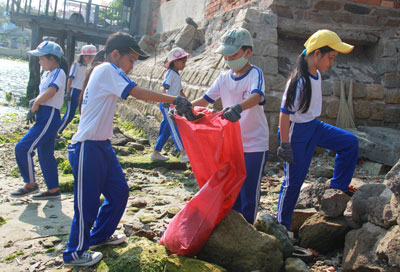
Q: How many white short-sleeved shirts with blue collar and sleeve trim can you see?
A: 6